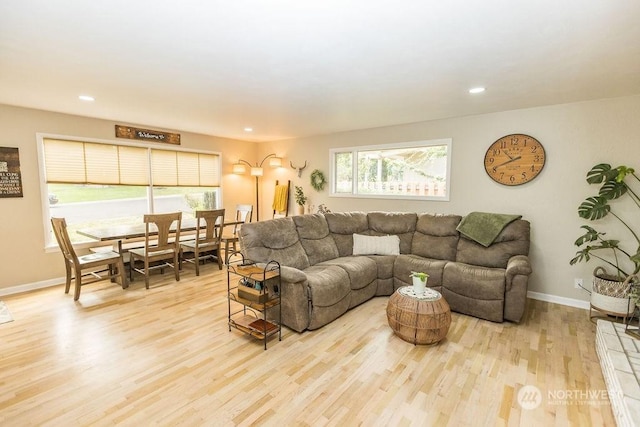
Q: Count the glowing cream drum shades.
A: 3